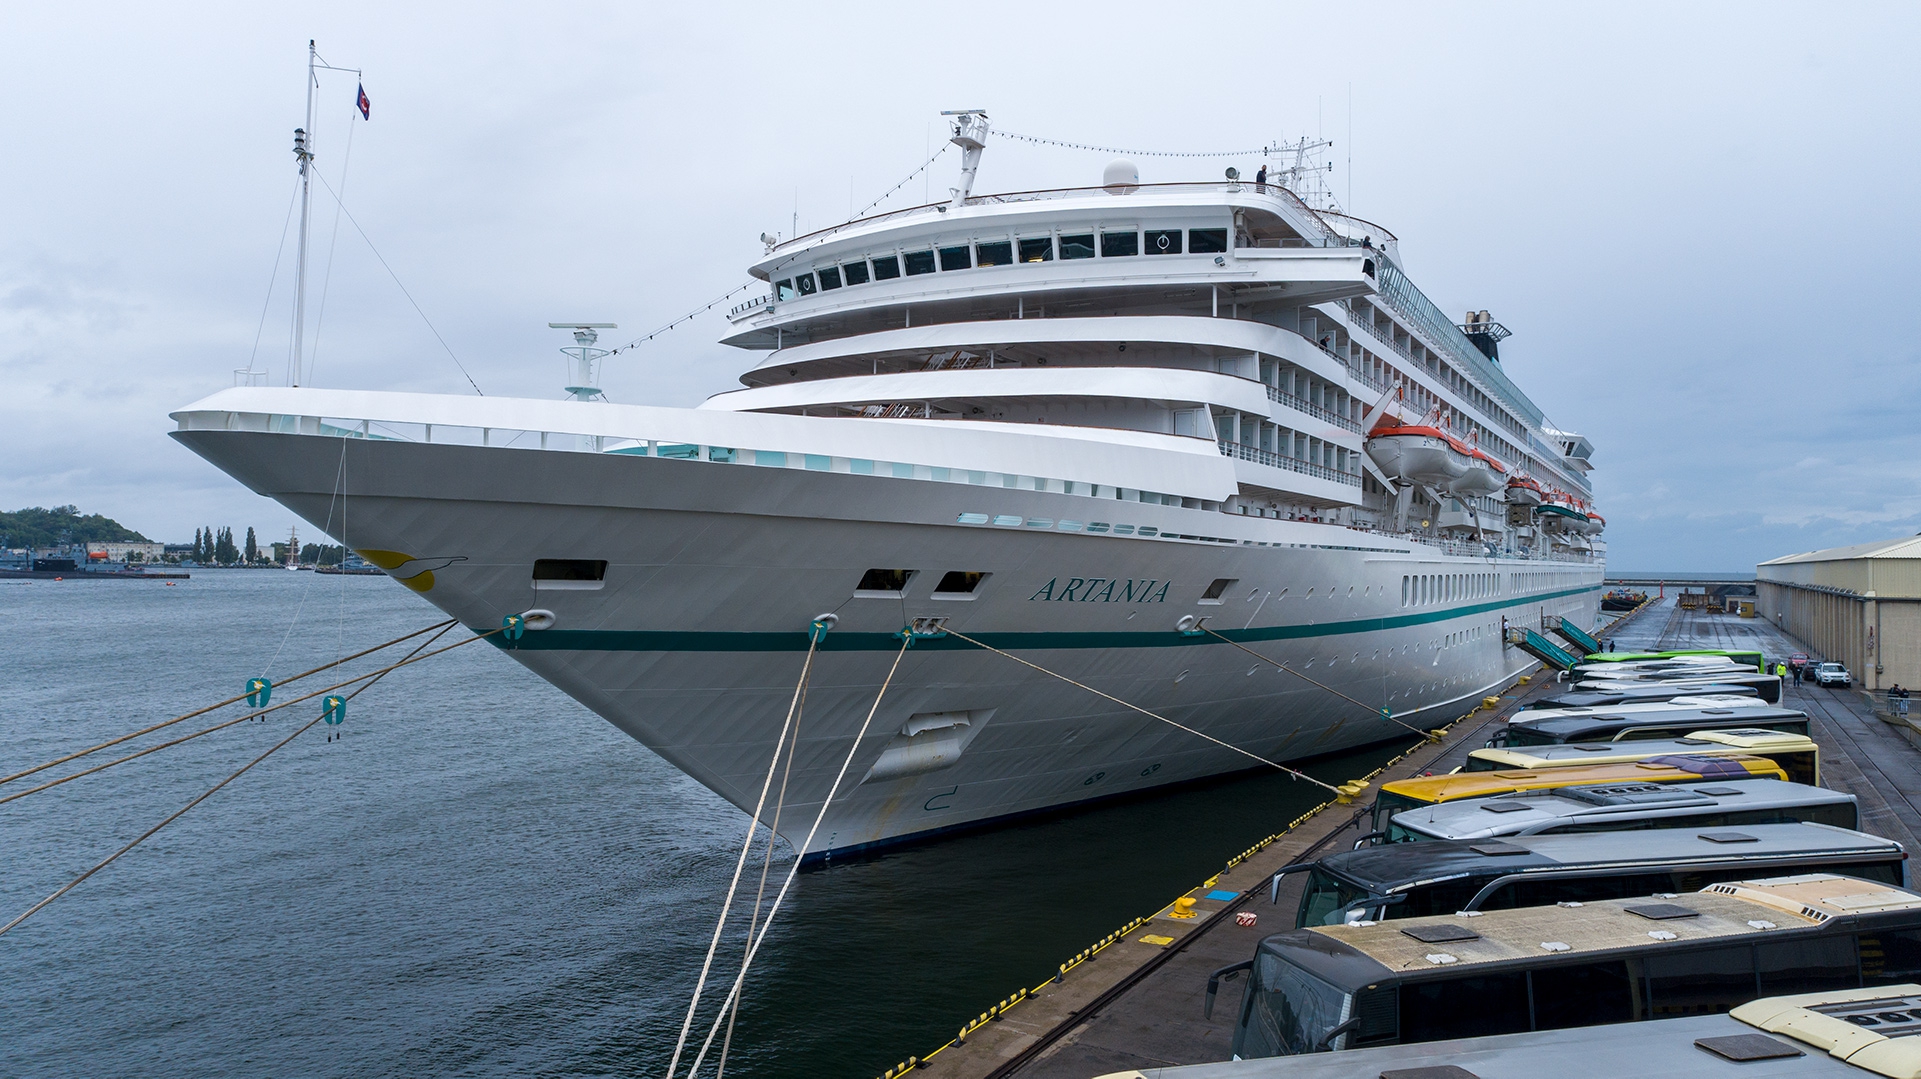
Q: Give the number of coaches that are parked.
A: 13